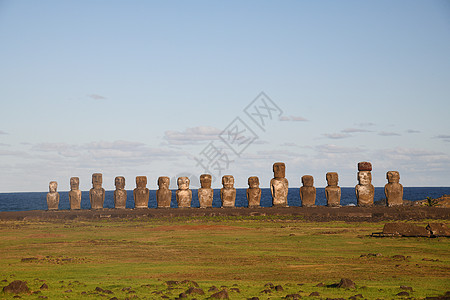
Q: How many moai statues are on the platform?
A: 15